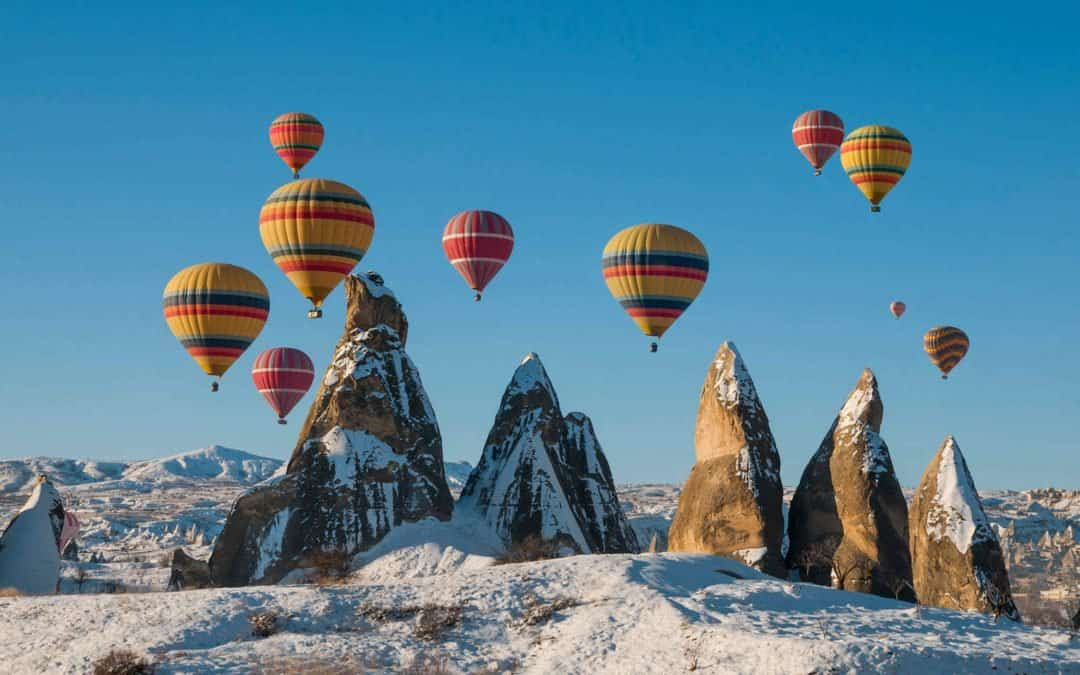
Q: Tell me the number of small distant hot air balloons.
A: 2